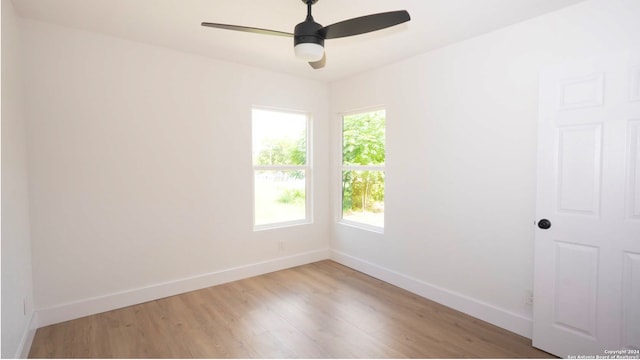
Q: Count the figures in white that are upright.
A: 0